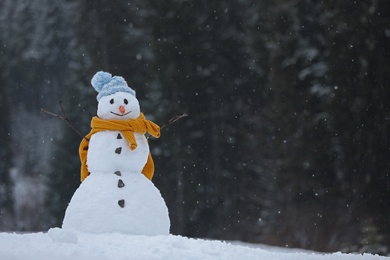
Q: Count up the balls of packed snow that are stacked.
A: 3